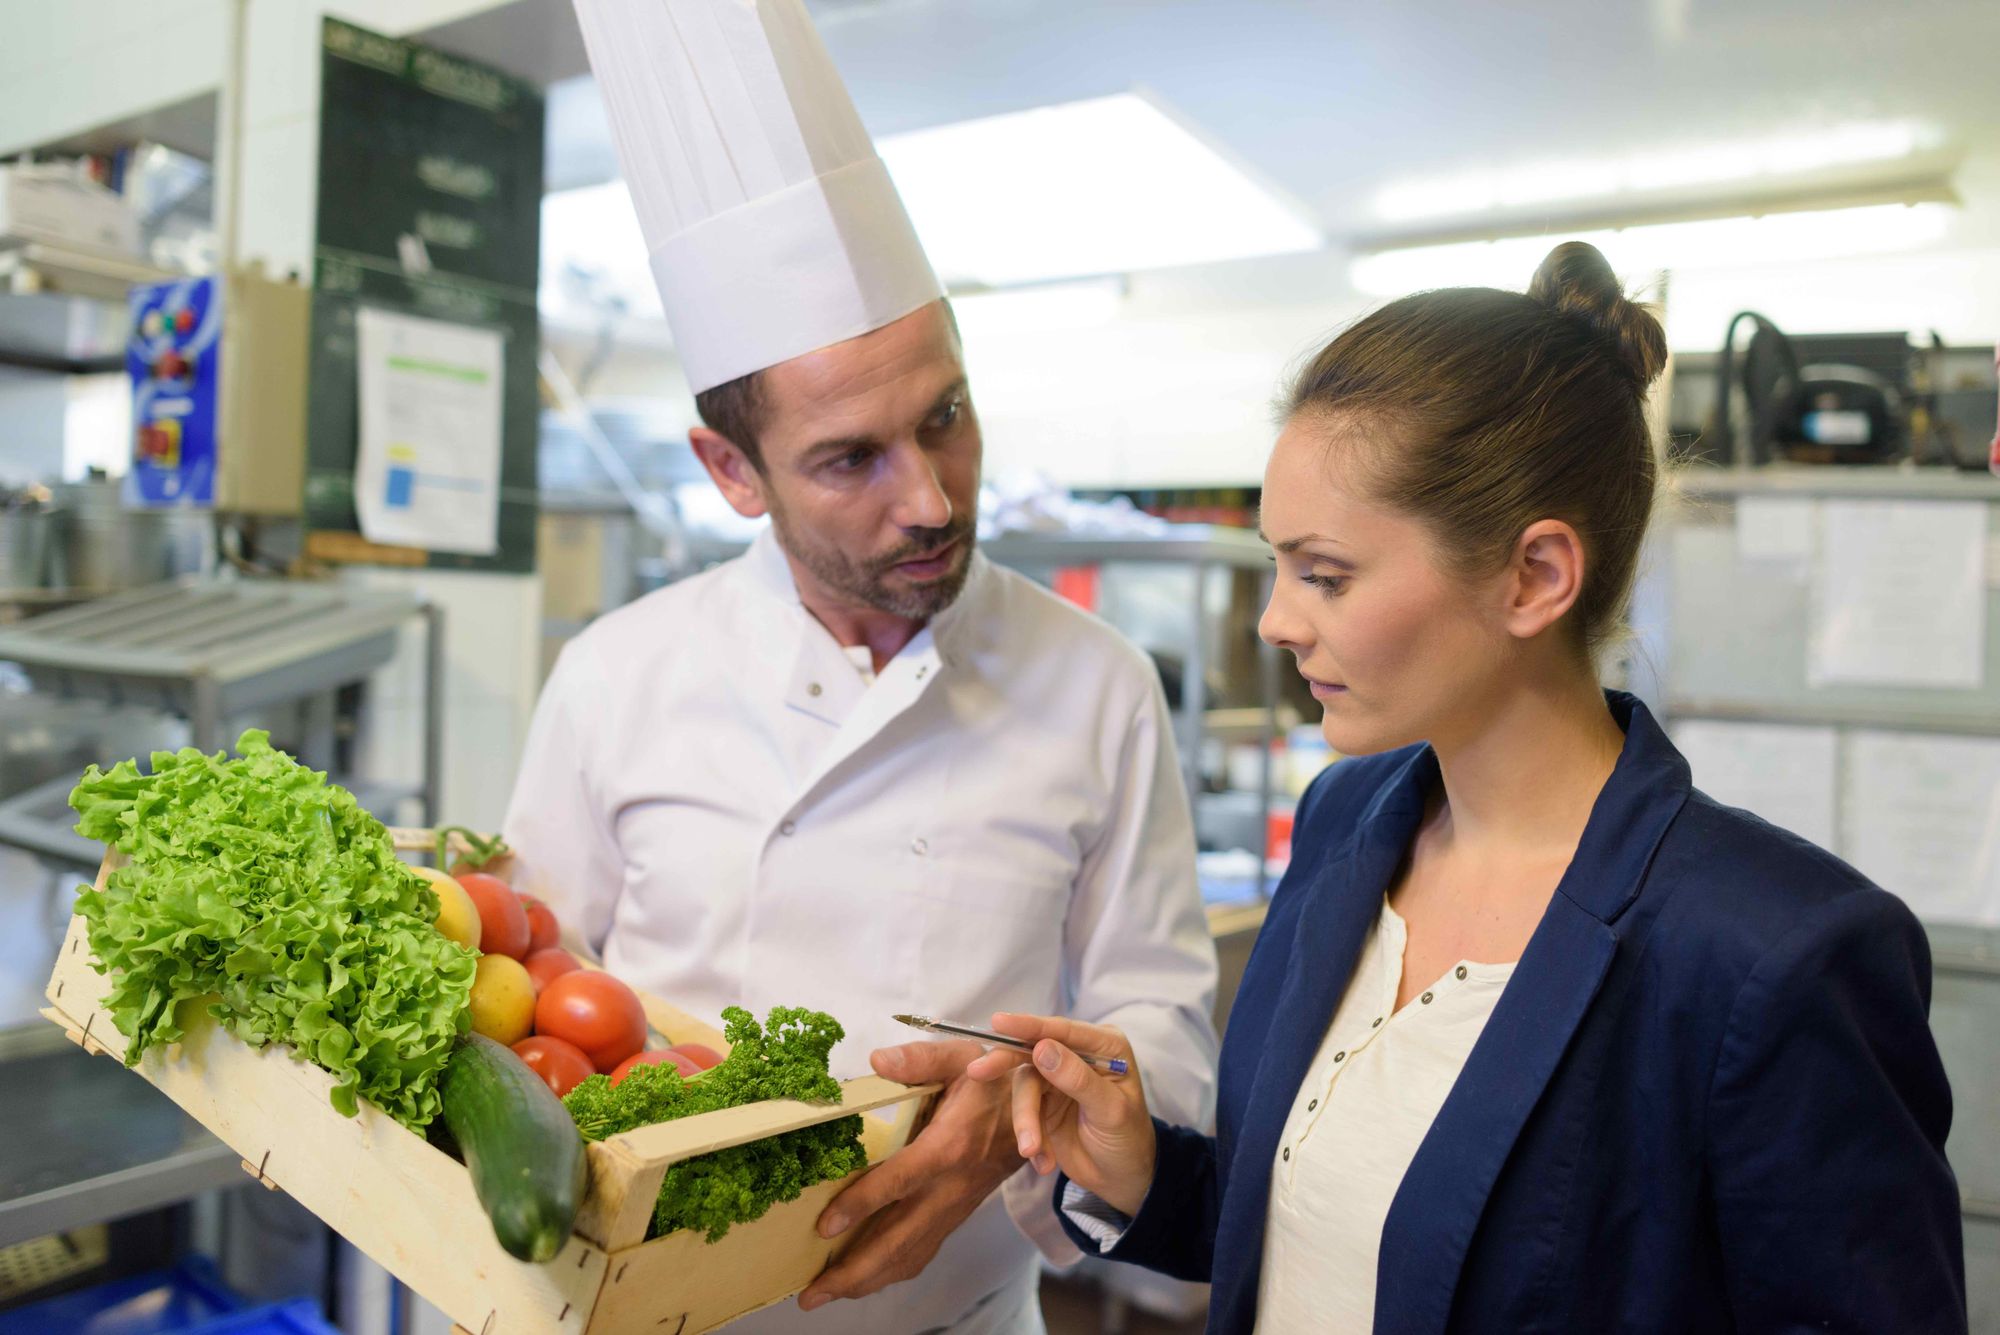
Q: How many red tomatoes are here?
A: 7